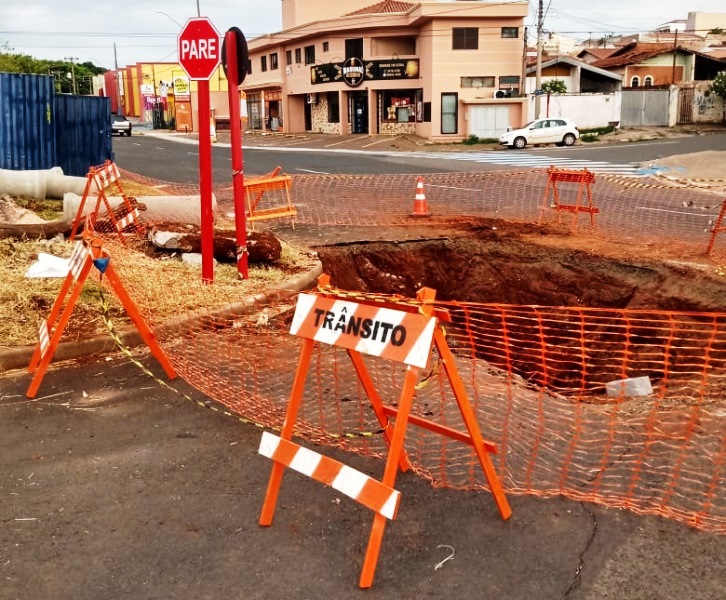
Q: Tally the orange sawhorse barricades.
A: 6